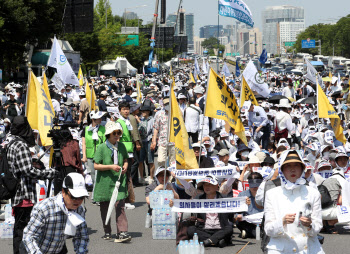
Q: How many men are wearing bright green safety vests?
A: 2